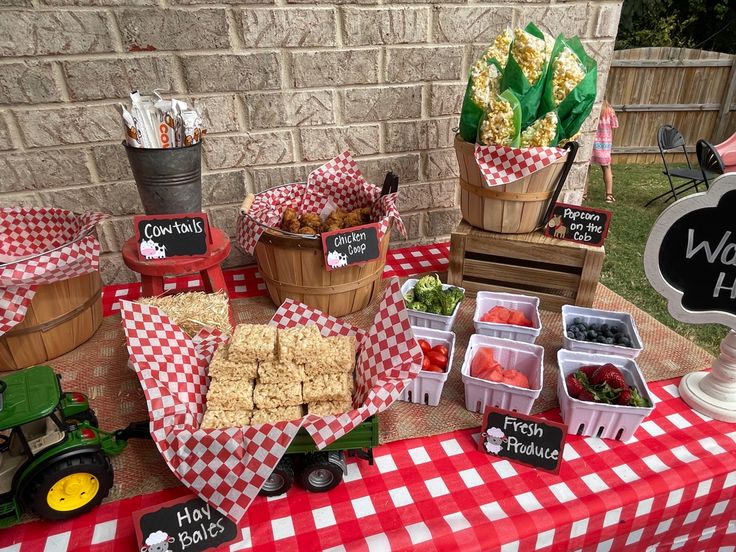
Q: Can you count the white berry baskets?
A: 6